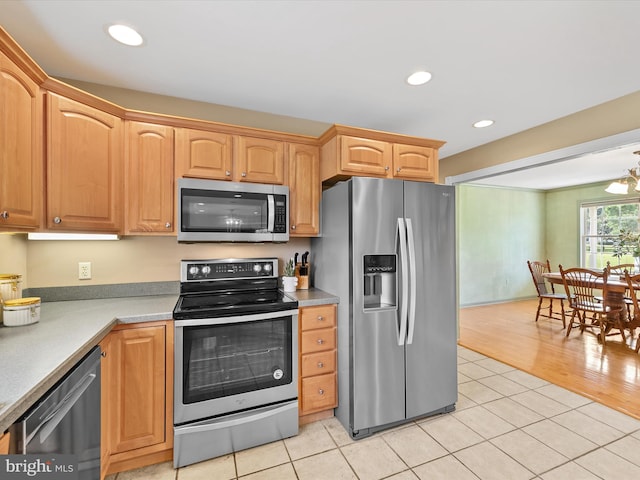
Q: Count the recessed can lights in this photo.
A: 3